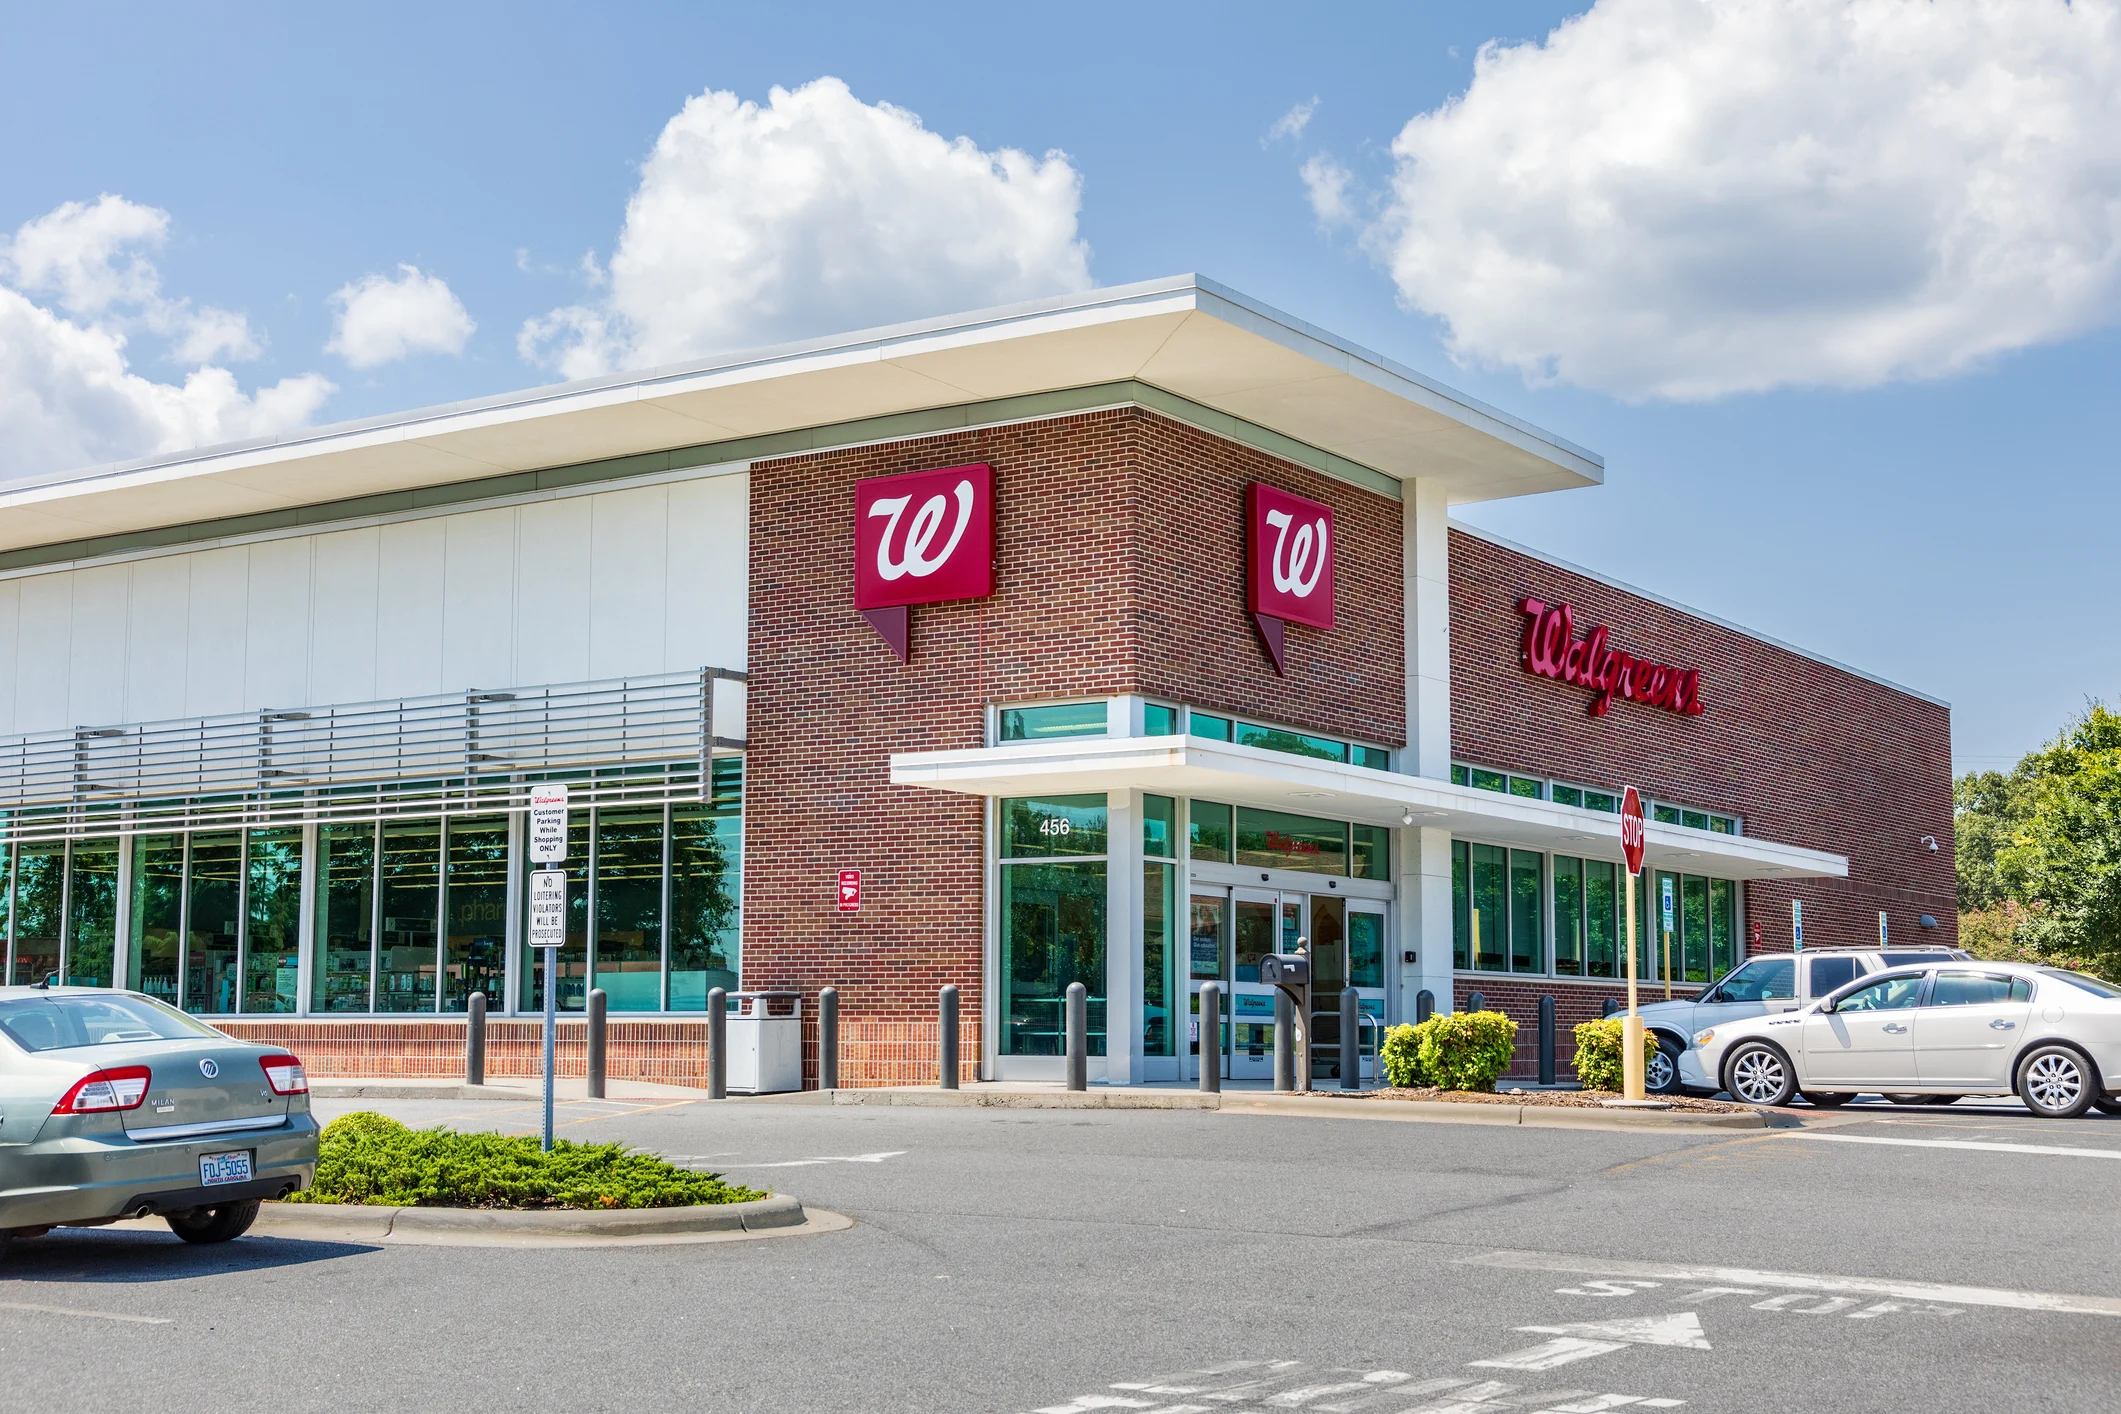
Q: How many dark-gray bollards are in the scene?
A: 13